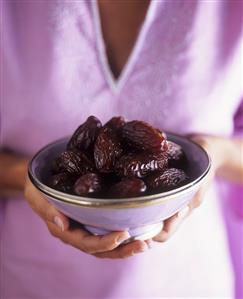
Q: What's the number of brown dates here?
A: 11